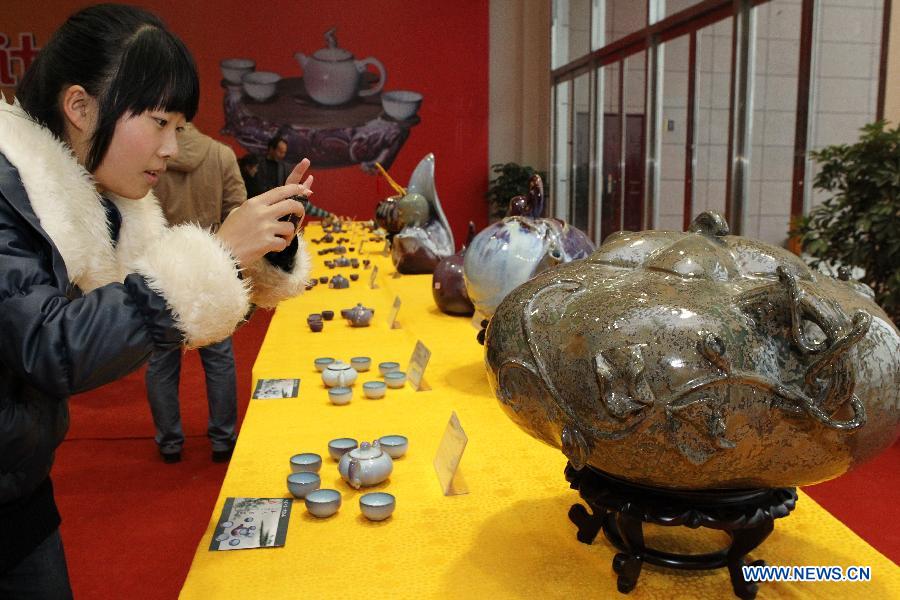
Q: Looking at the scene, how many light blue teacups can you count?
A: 12